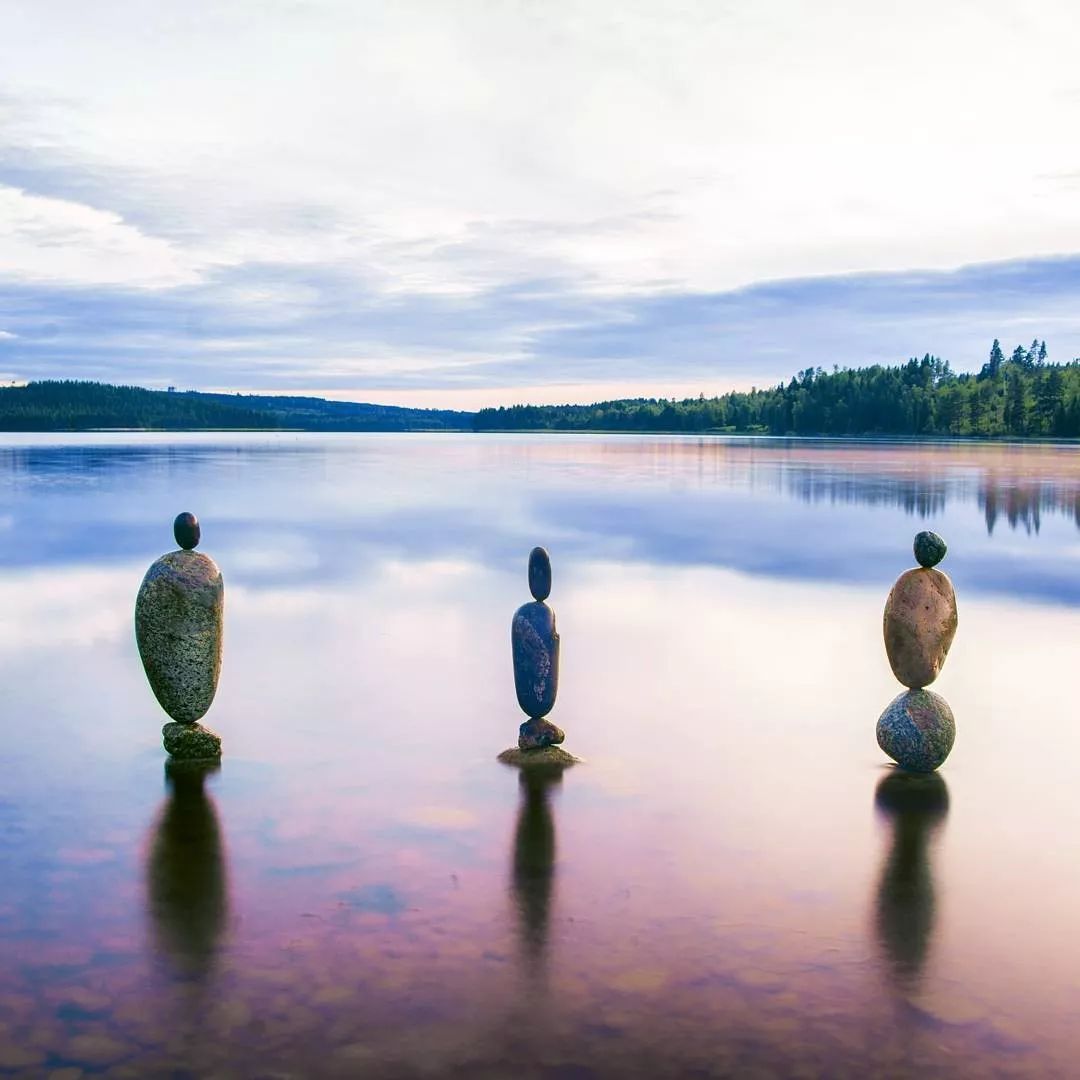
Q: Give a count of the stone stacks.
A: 3